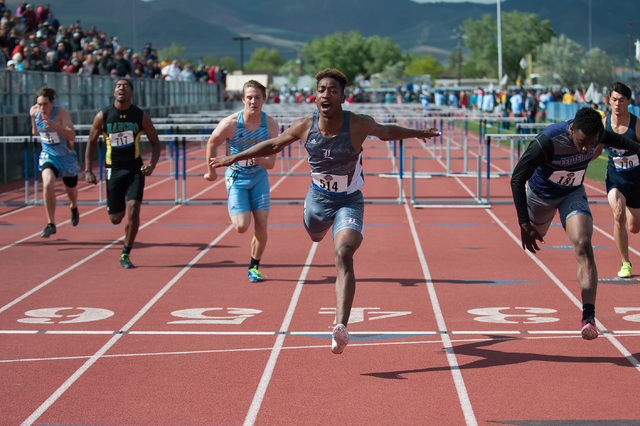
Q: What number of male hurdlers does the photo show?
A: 6